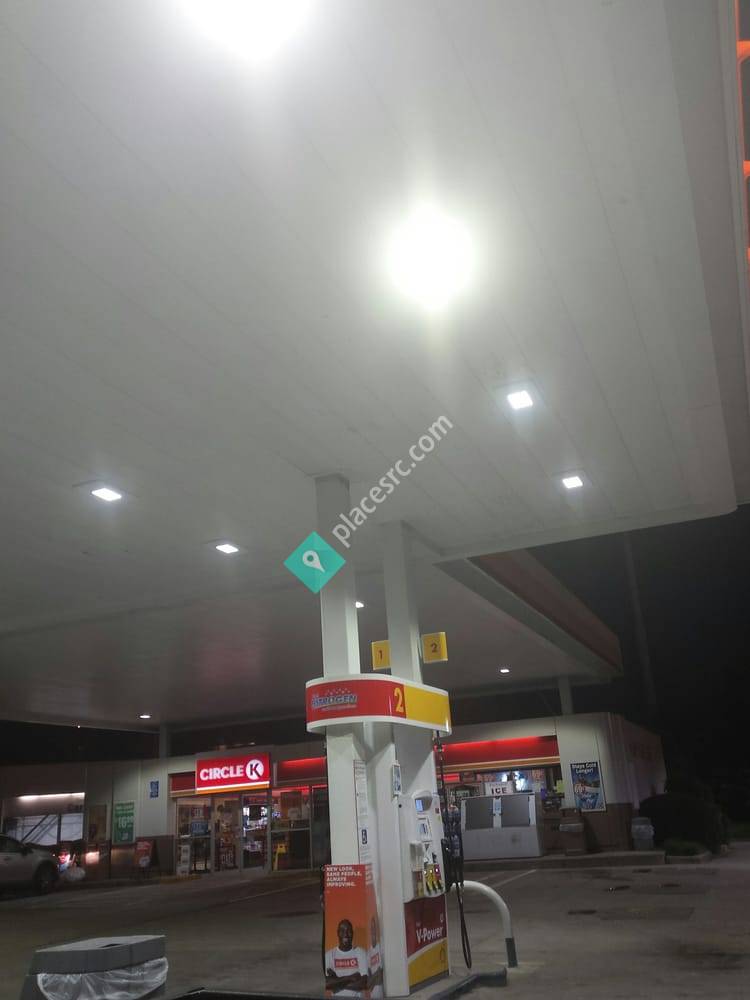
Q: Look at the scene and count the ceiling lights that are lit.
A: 9